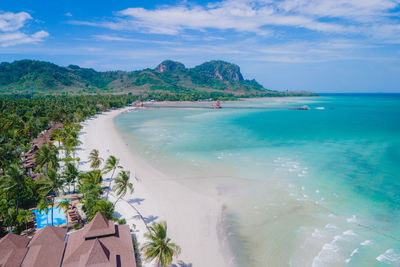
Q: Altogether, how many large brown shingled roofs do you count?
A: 3